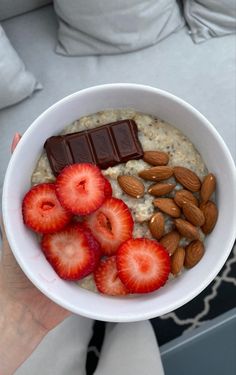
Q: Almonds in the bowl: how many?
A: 15